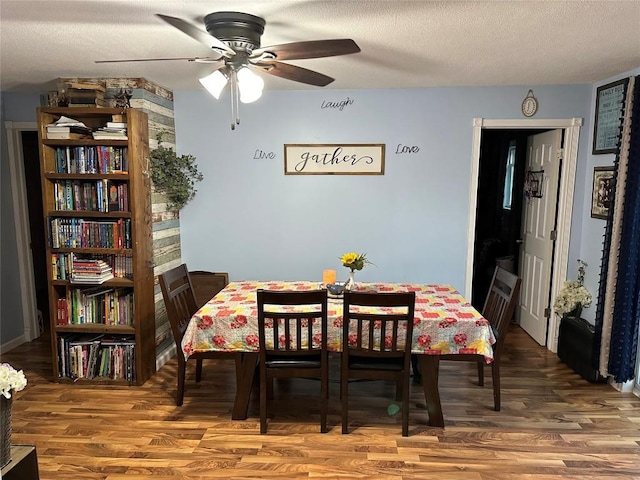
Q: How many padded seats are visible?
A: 2